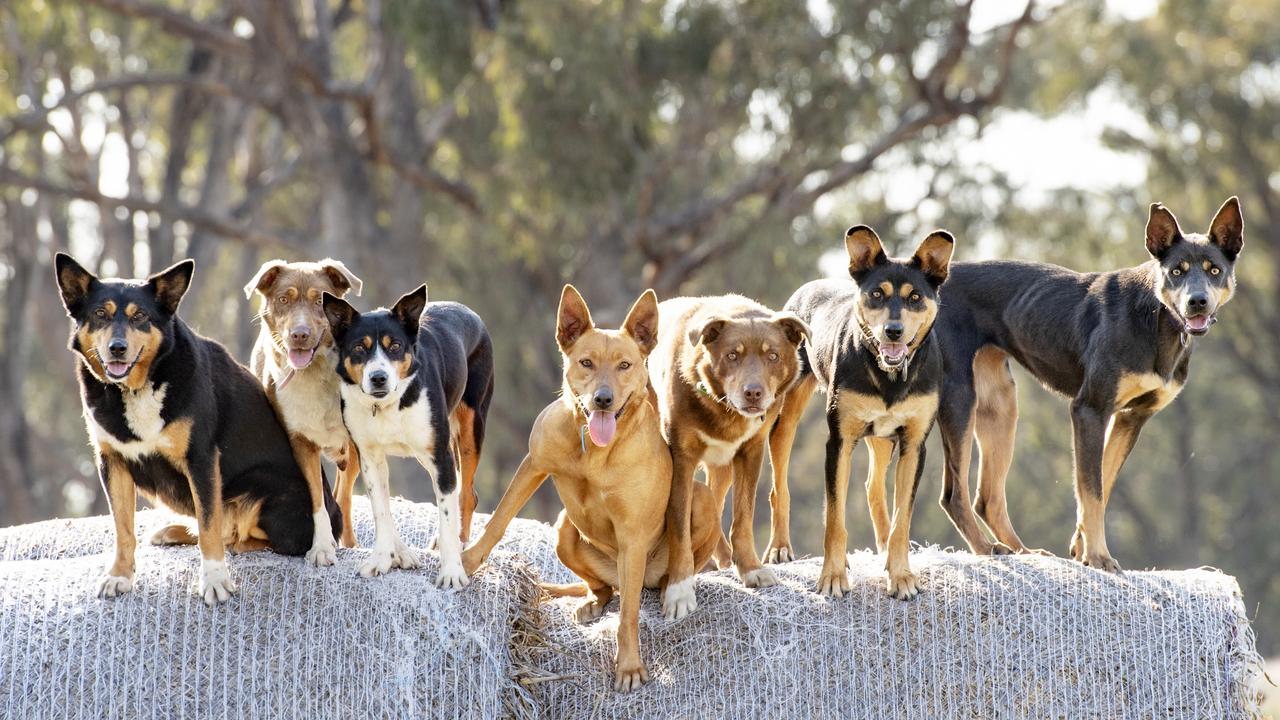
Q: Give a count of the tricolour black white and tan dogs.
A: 2